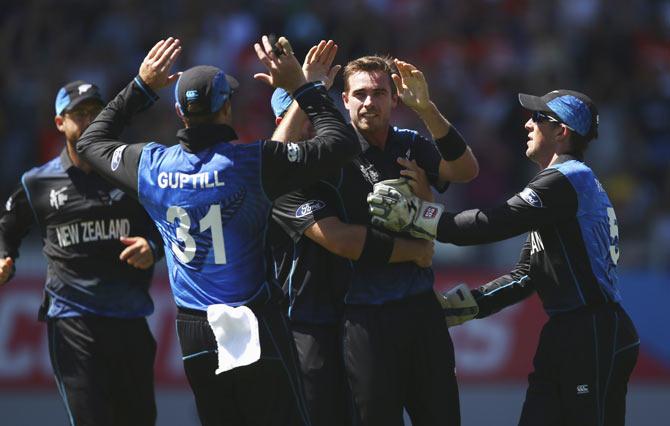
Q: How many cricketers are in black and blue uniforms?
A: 5